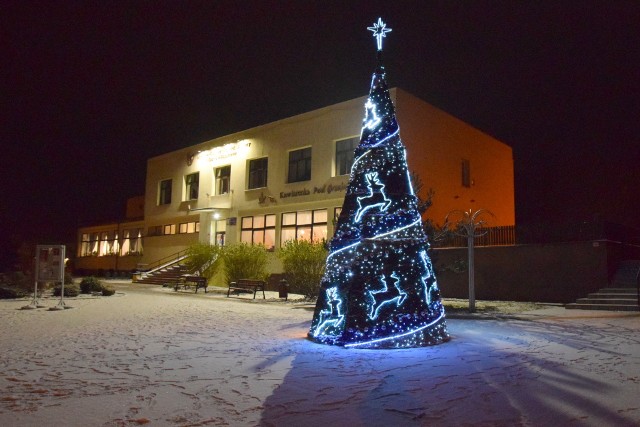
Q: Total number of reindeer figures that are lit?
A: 5